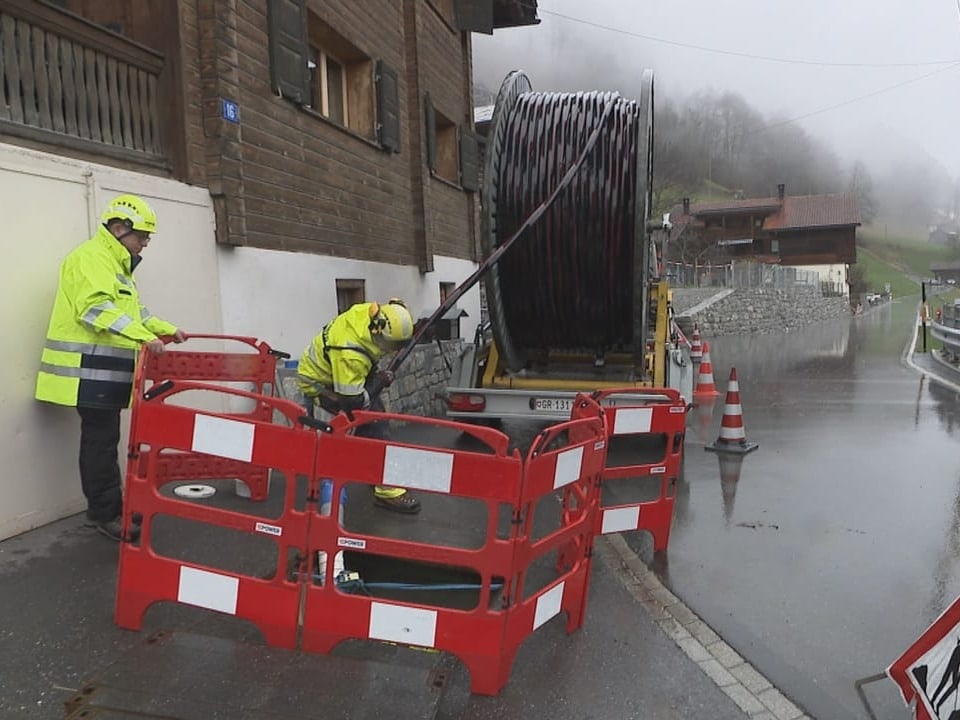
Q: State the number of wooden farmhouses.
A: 2